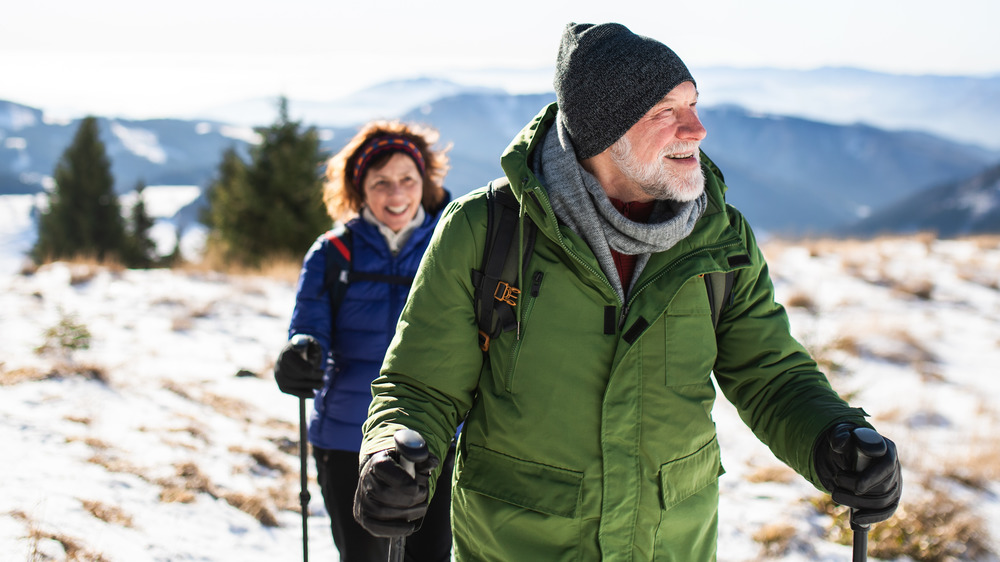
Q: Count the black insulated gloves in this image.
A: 3